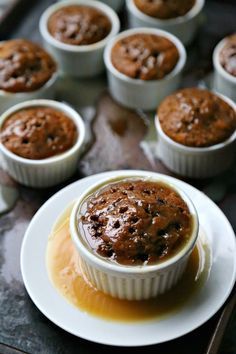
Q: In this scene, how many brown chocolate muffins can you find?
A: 8